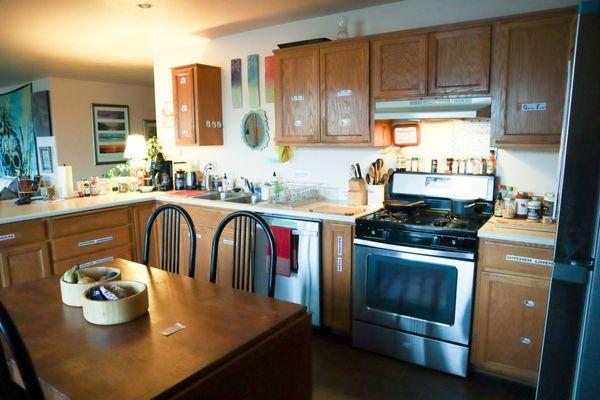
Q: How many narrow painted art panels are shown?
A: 3